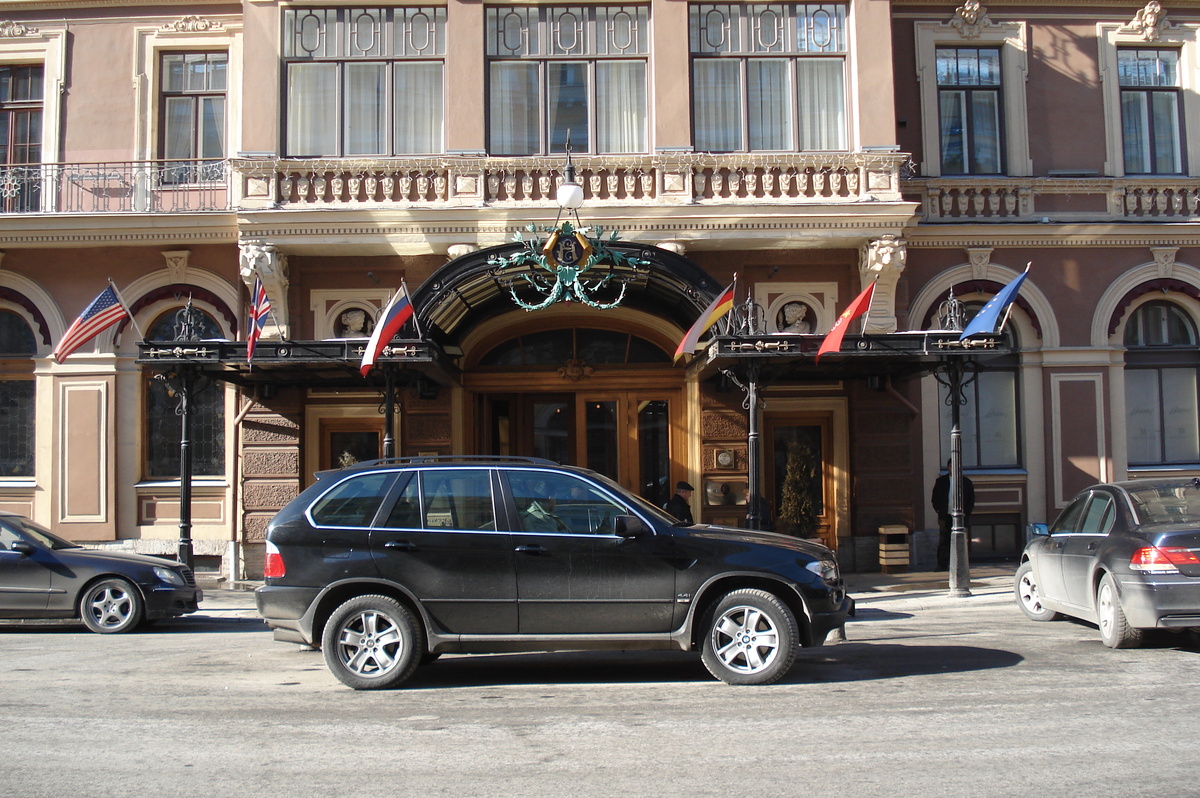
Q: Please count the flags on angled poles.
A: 6